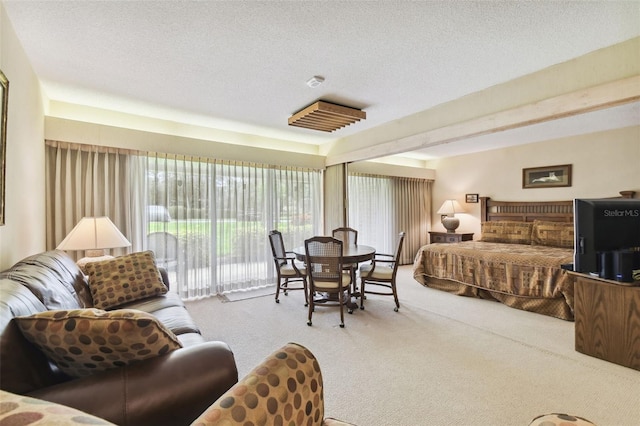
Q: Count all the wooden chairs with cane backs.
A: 4